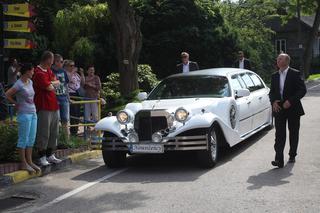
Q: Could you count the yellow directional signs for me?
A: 3